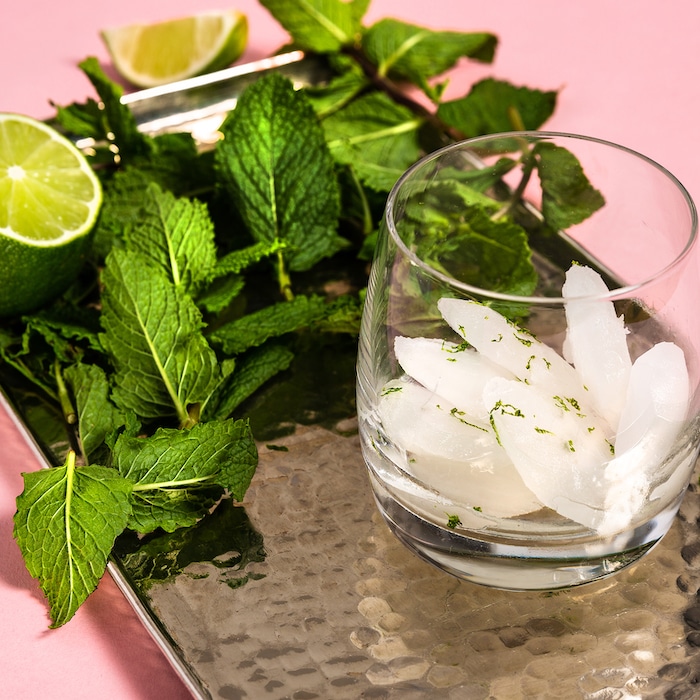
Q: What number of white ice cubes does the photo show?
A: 6